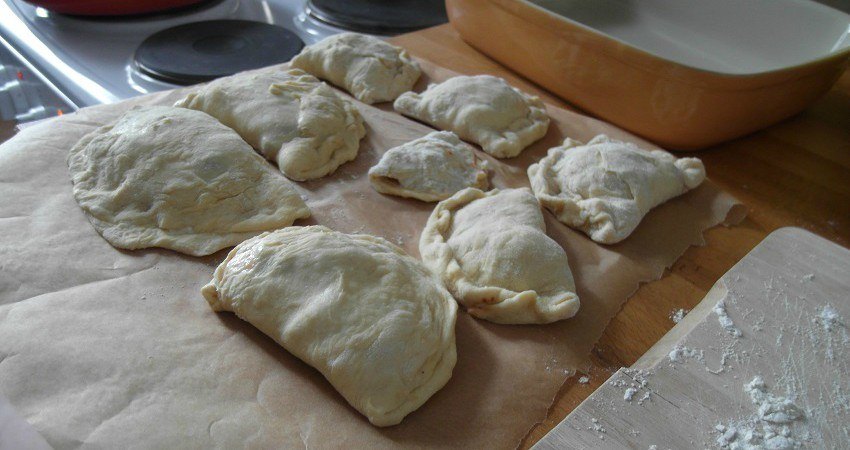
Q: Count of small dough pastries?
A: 8